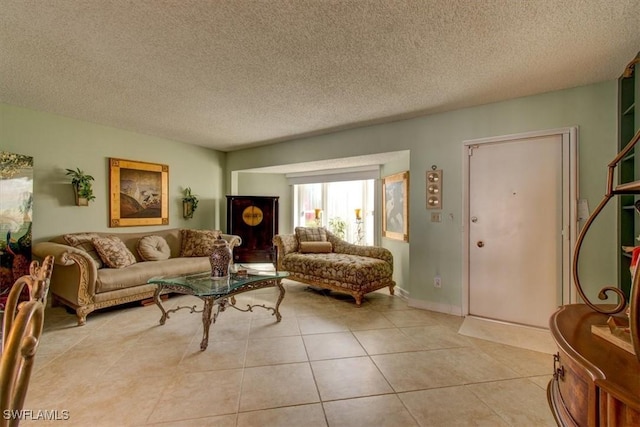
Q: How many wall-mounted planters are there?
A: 2